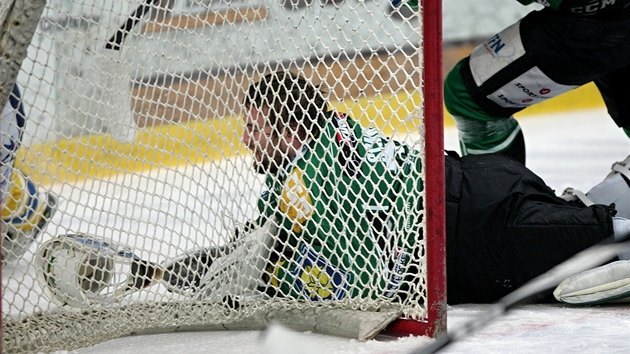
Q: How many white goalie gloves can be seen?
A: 1